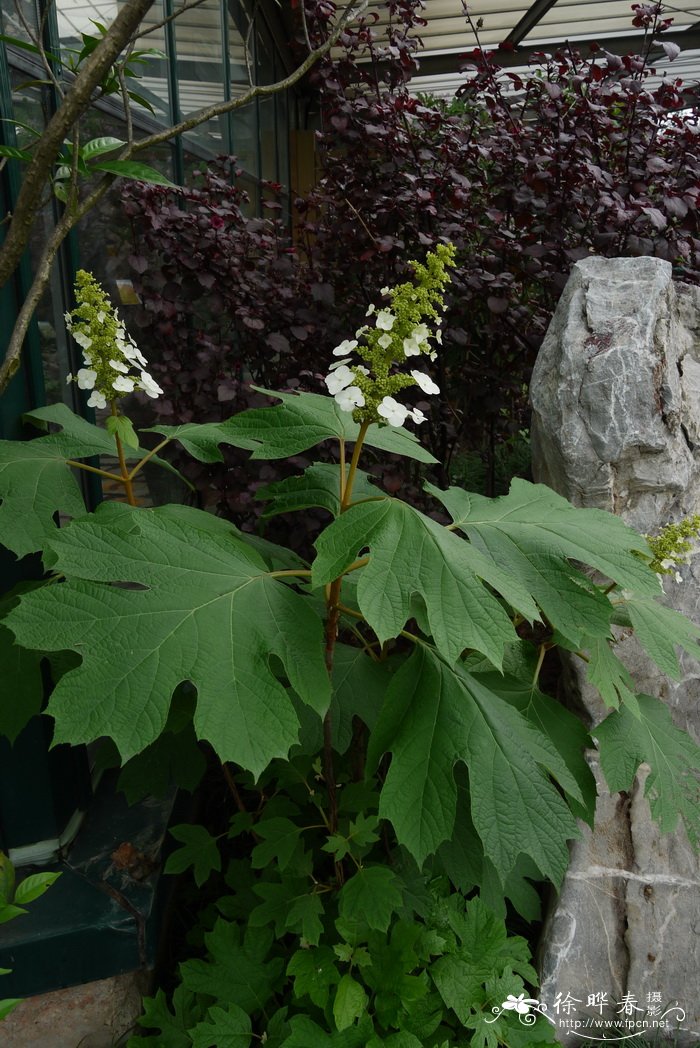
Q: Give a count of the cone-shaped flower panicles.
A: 3